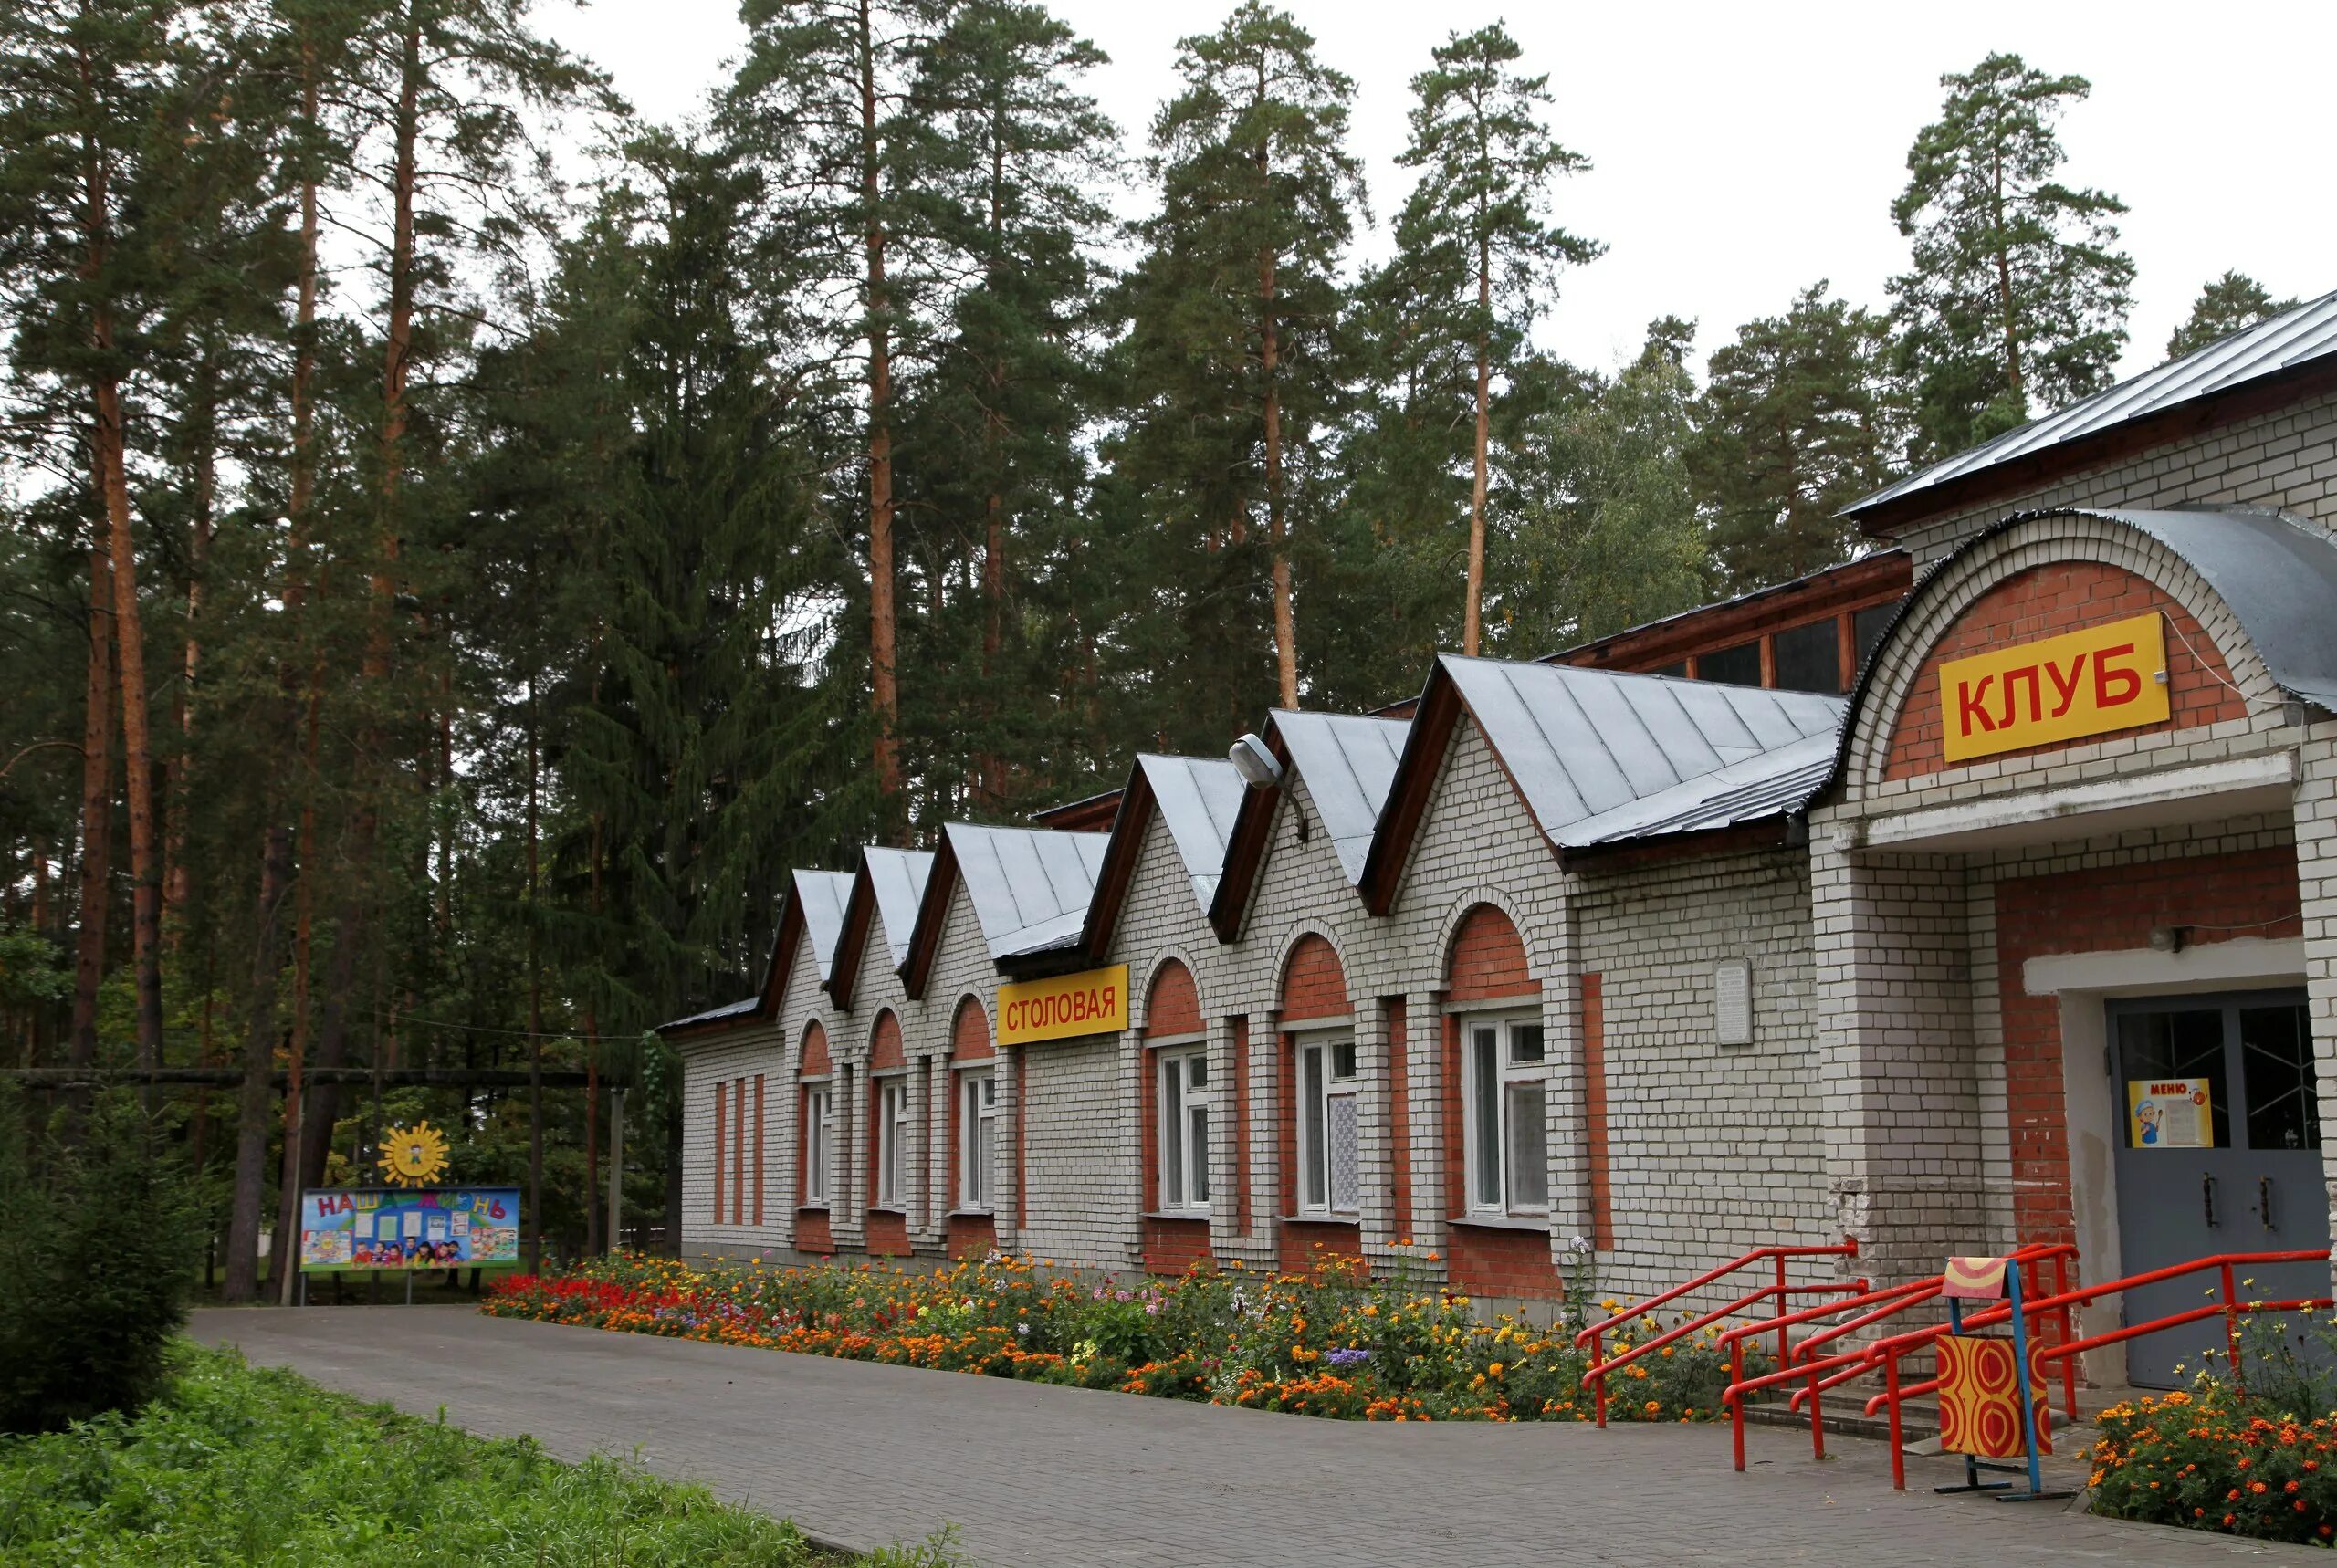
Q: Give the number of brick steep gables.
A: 6